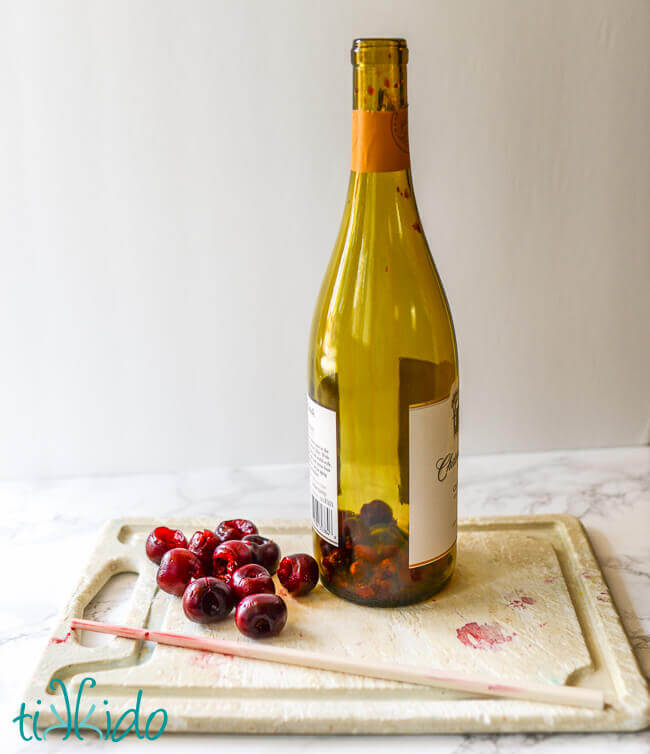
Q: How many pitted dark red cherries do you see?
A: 10